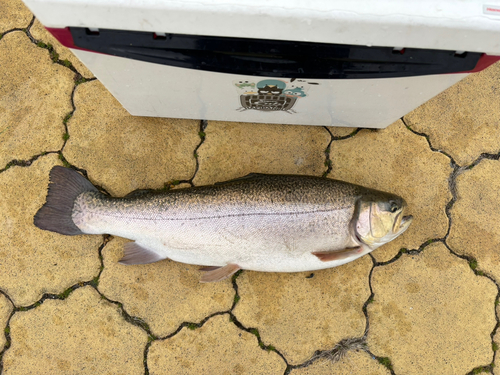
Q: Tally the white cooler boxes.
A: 1